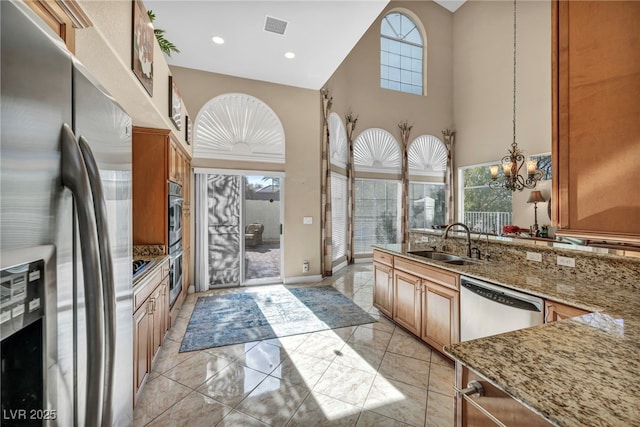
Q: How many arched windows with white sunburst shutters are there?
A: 4